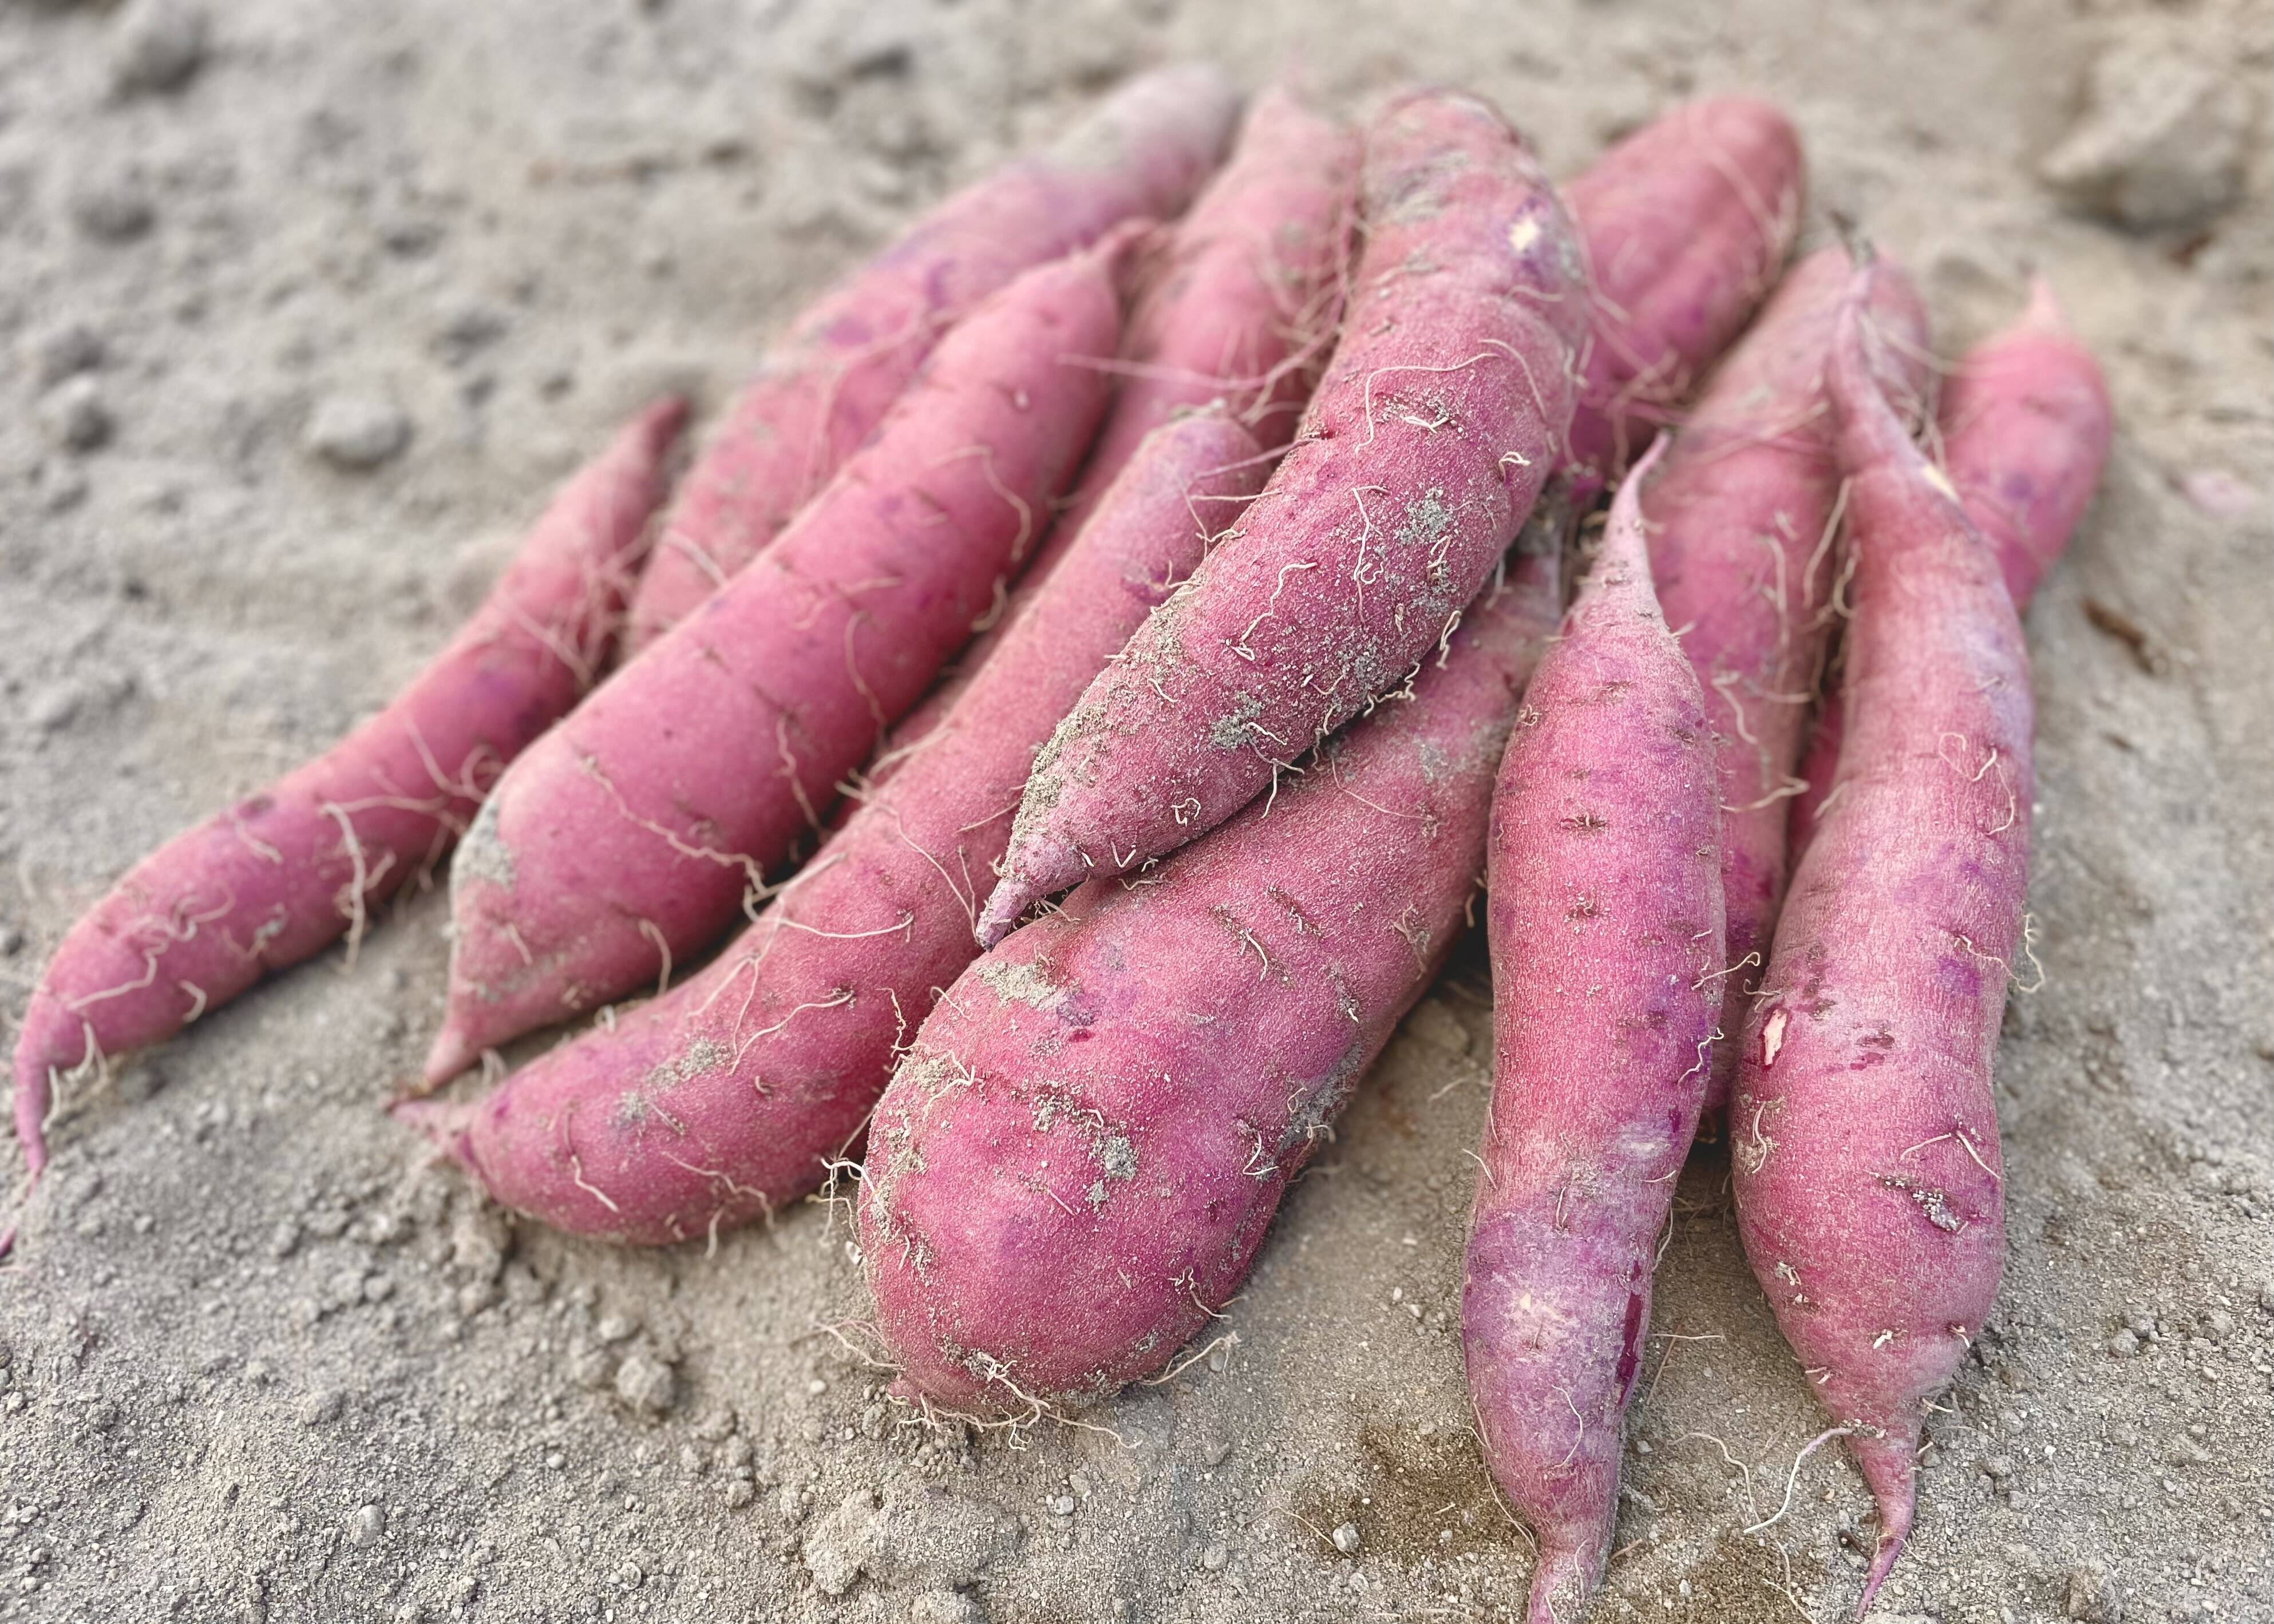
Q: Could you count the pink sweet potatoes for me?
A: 12